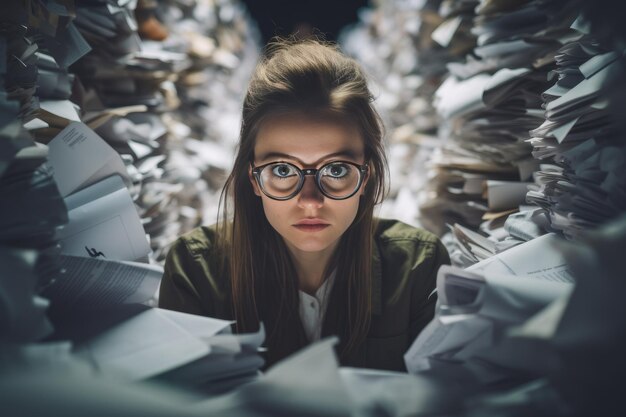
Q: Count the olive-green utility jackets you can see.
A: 1